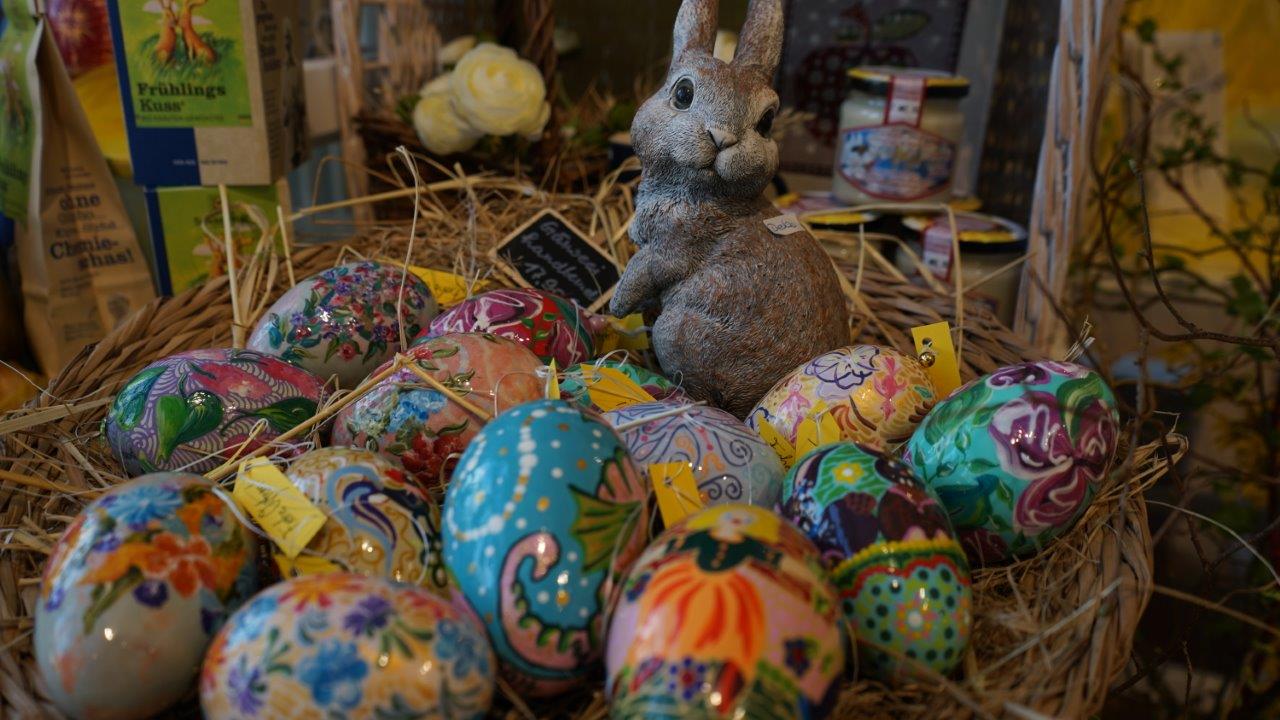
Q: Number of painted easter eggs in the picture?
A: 14